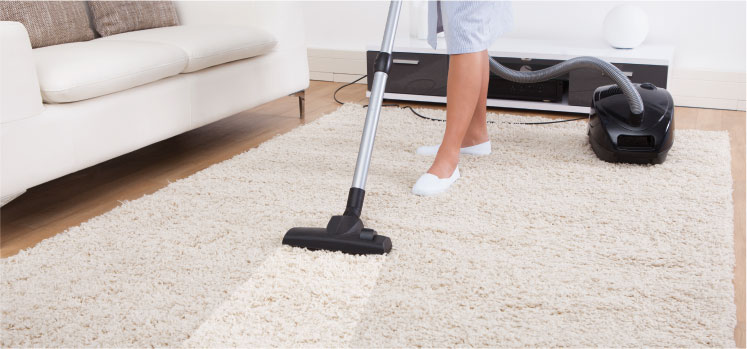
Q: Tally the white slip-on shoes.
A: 2